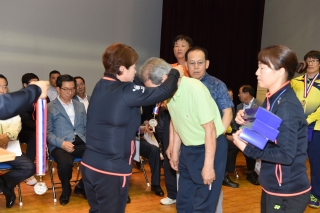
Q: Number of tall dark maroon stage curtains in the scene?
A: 1